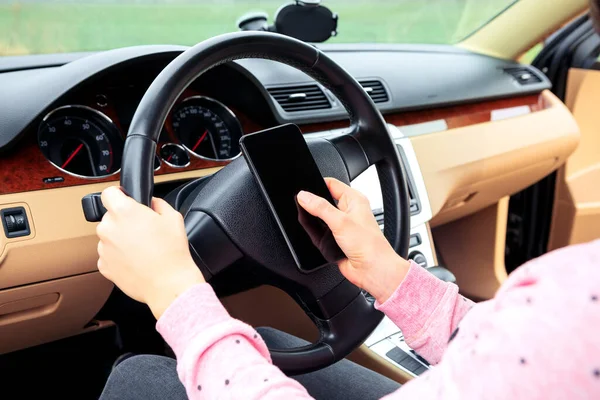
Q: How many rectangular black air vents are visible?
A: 3